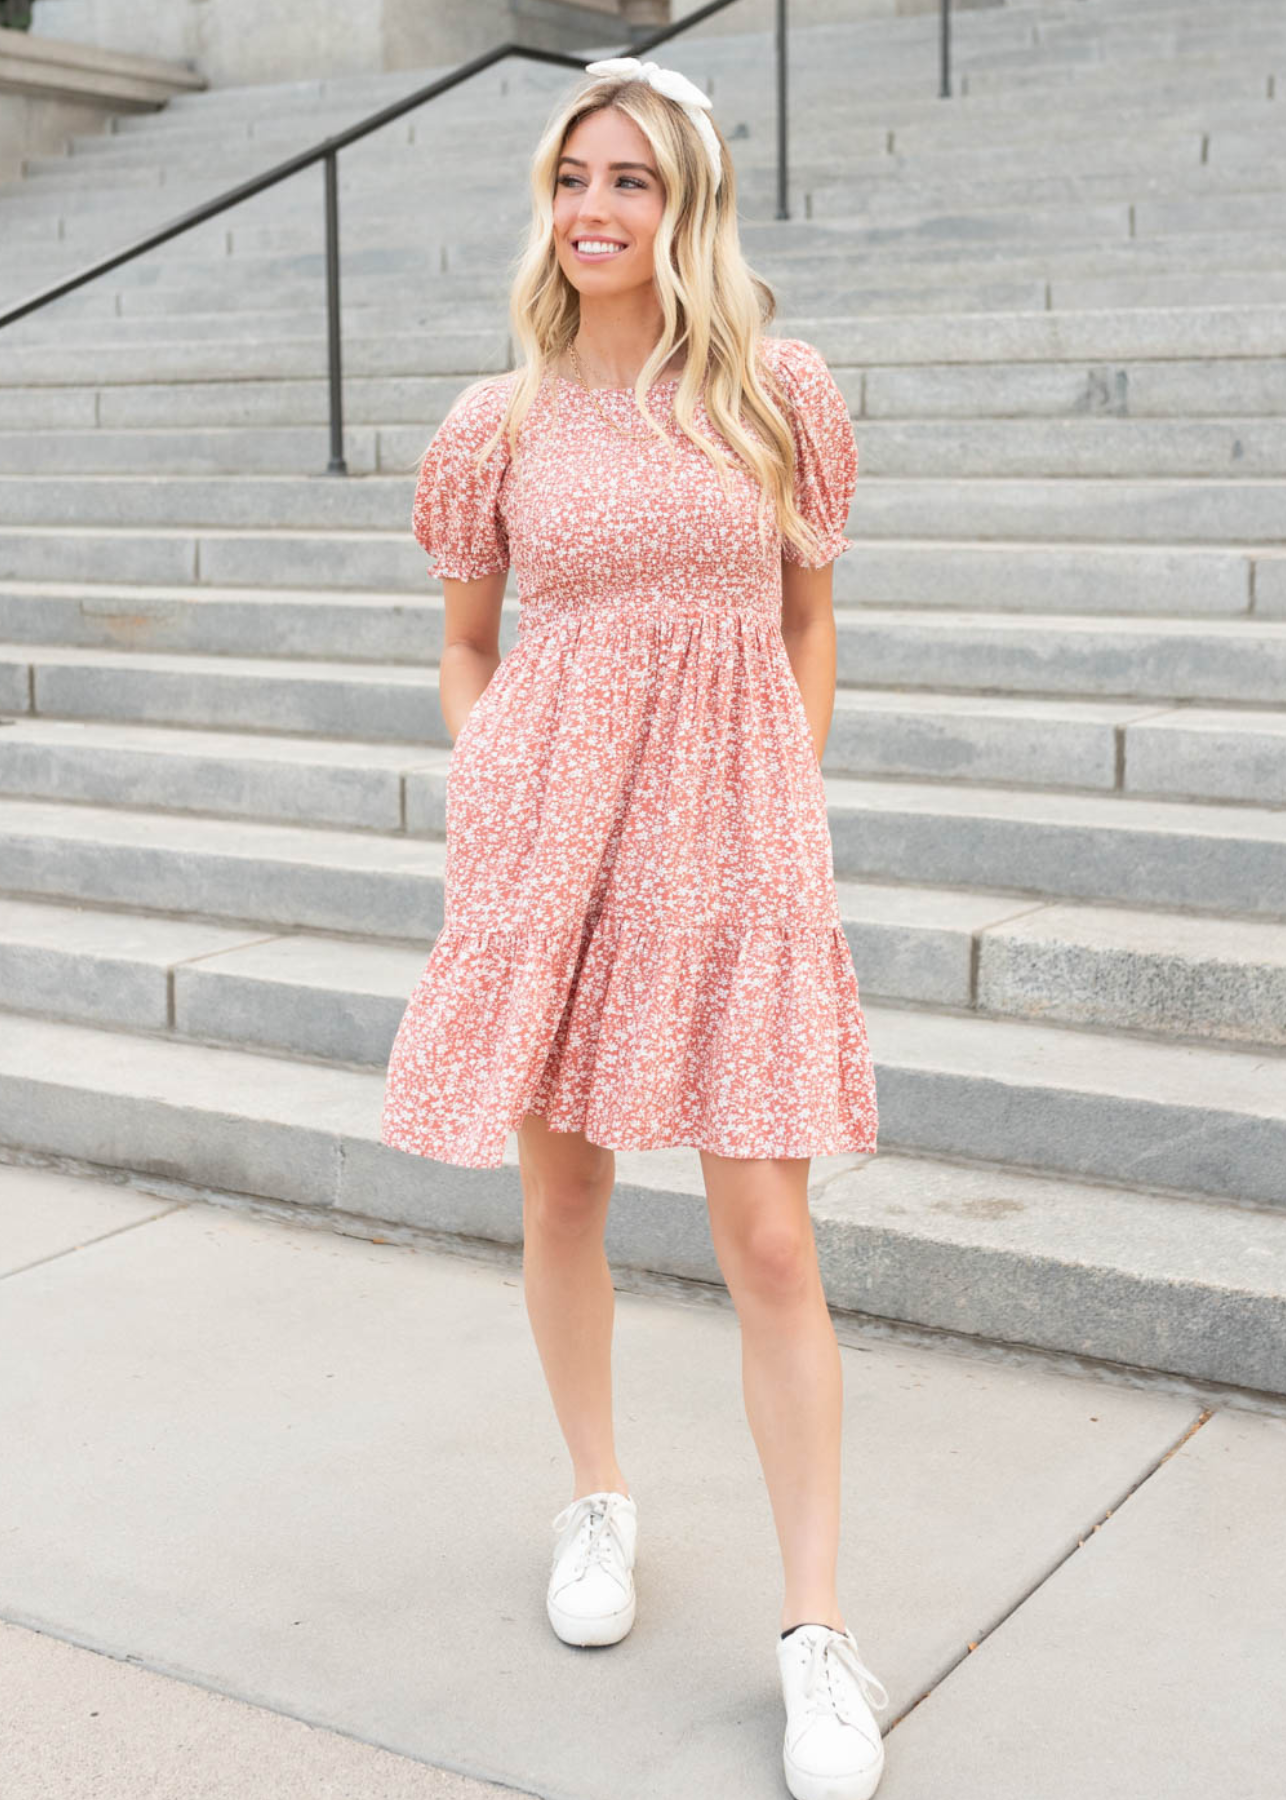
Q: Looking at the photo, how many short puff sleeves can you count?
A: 2